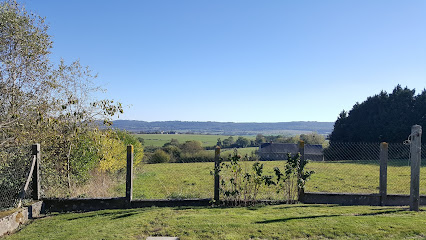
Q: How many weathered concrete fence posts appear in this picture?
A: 6